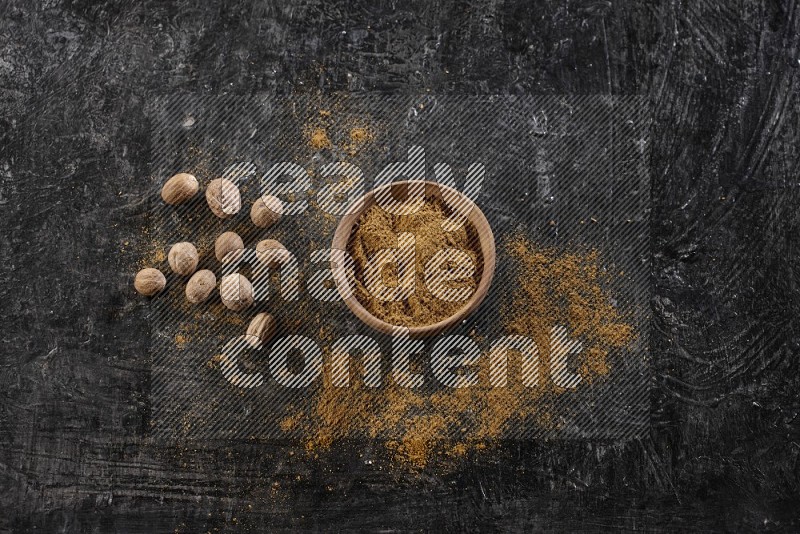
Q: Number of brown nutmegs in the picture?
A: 10